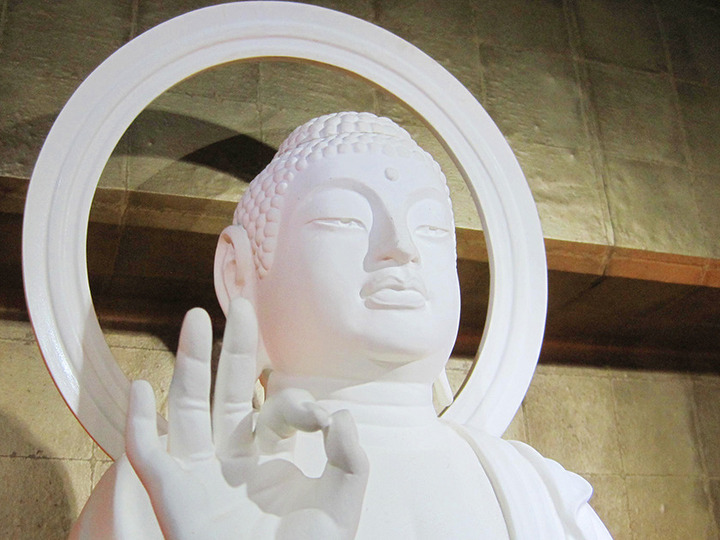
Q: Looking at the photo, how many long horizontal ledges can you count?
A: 1